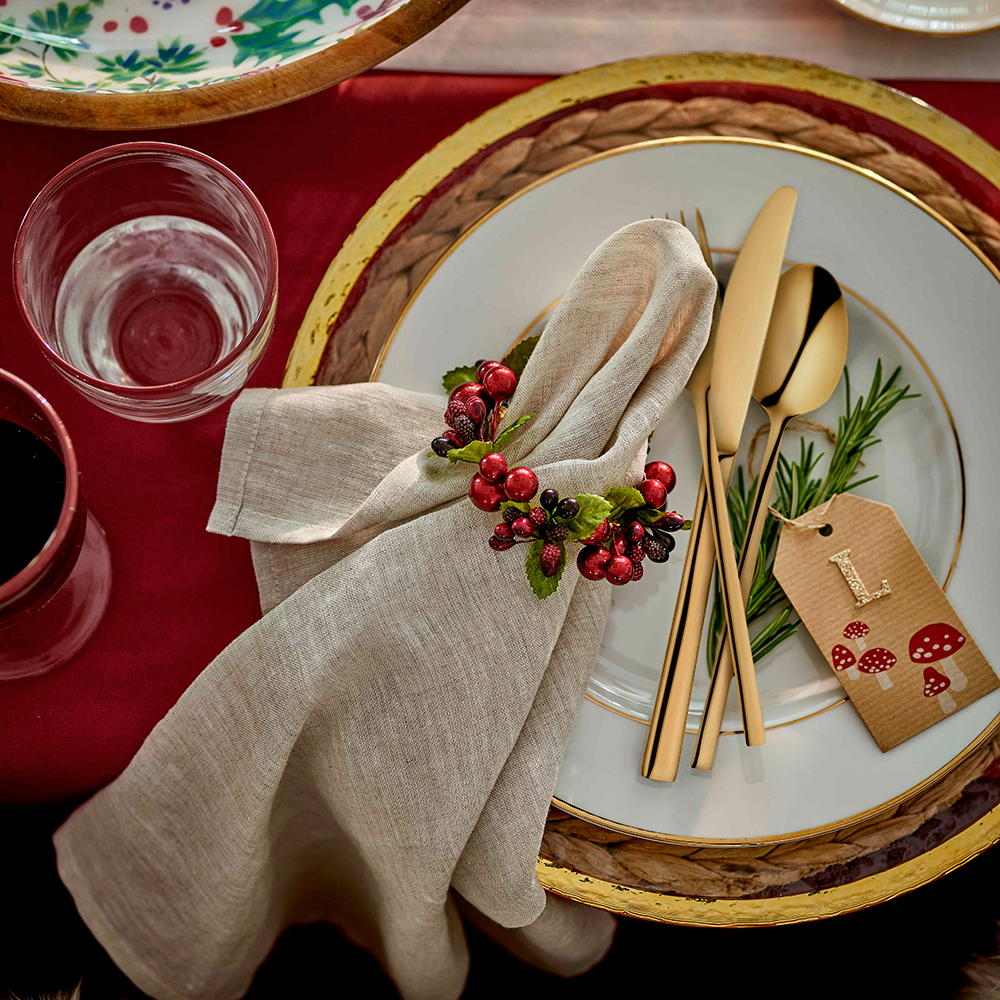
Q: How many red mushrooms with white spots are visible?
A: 5